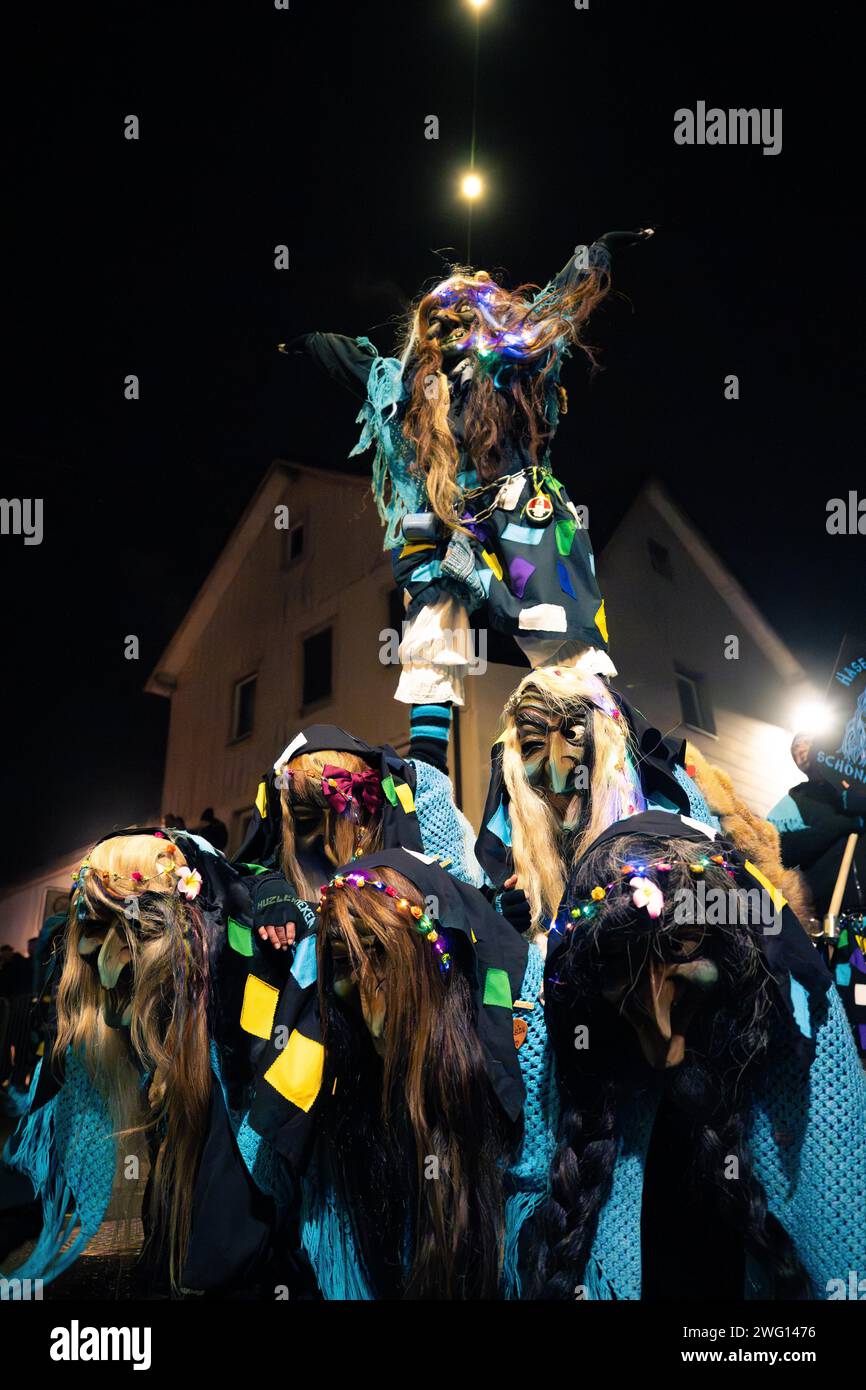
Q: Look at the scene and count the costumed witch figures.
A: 6